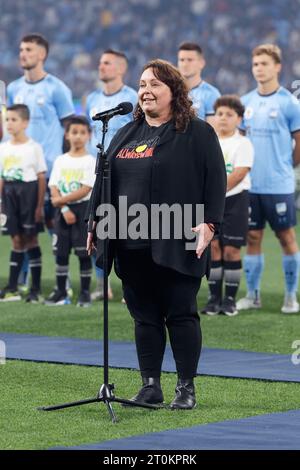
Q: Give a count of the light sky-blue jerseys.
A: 4